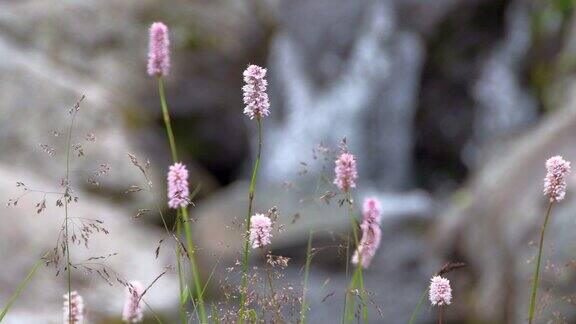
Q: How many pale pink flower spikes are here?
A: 11